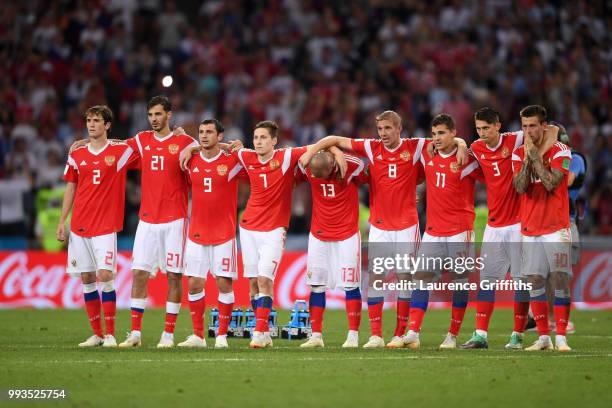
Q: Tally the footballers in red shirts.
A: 9